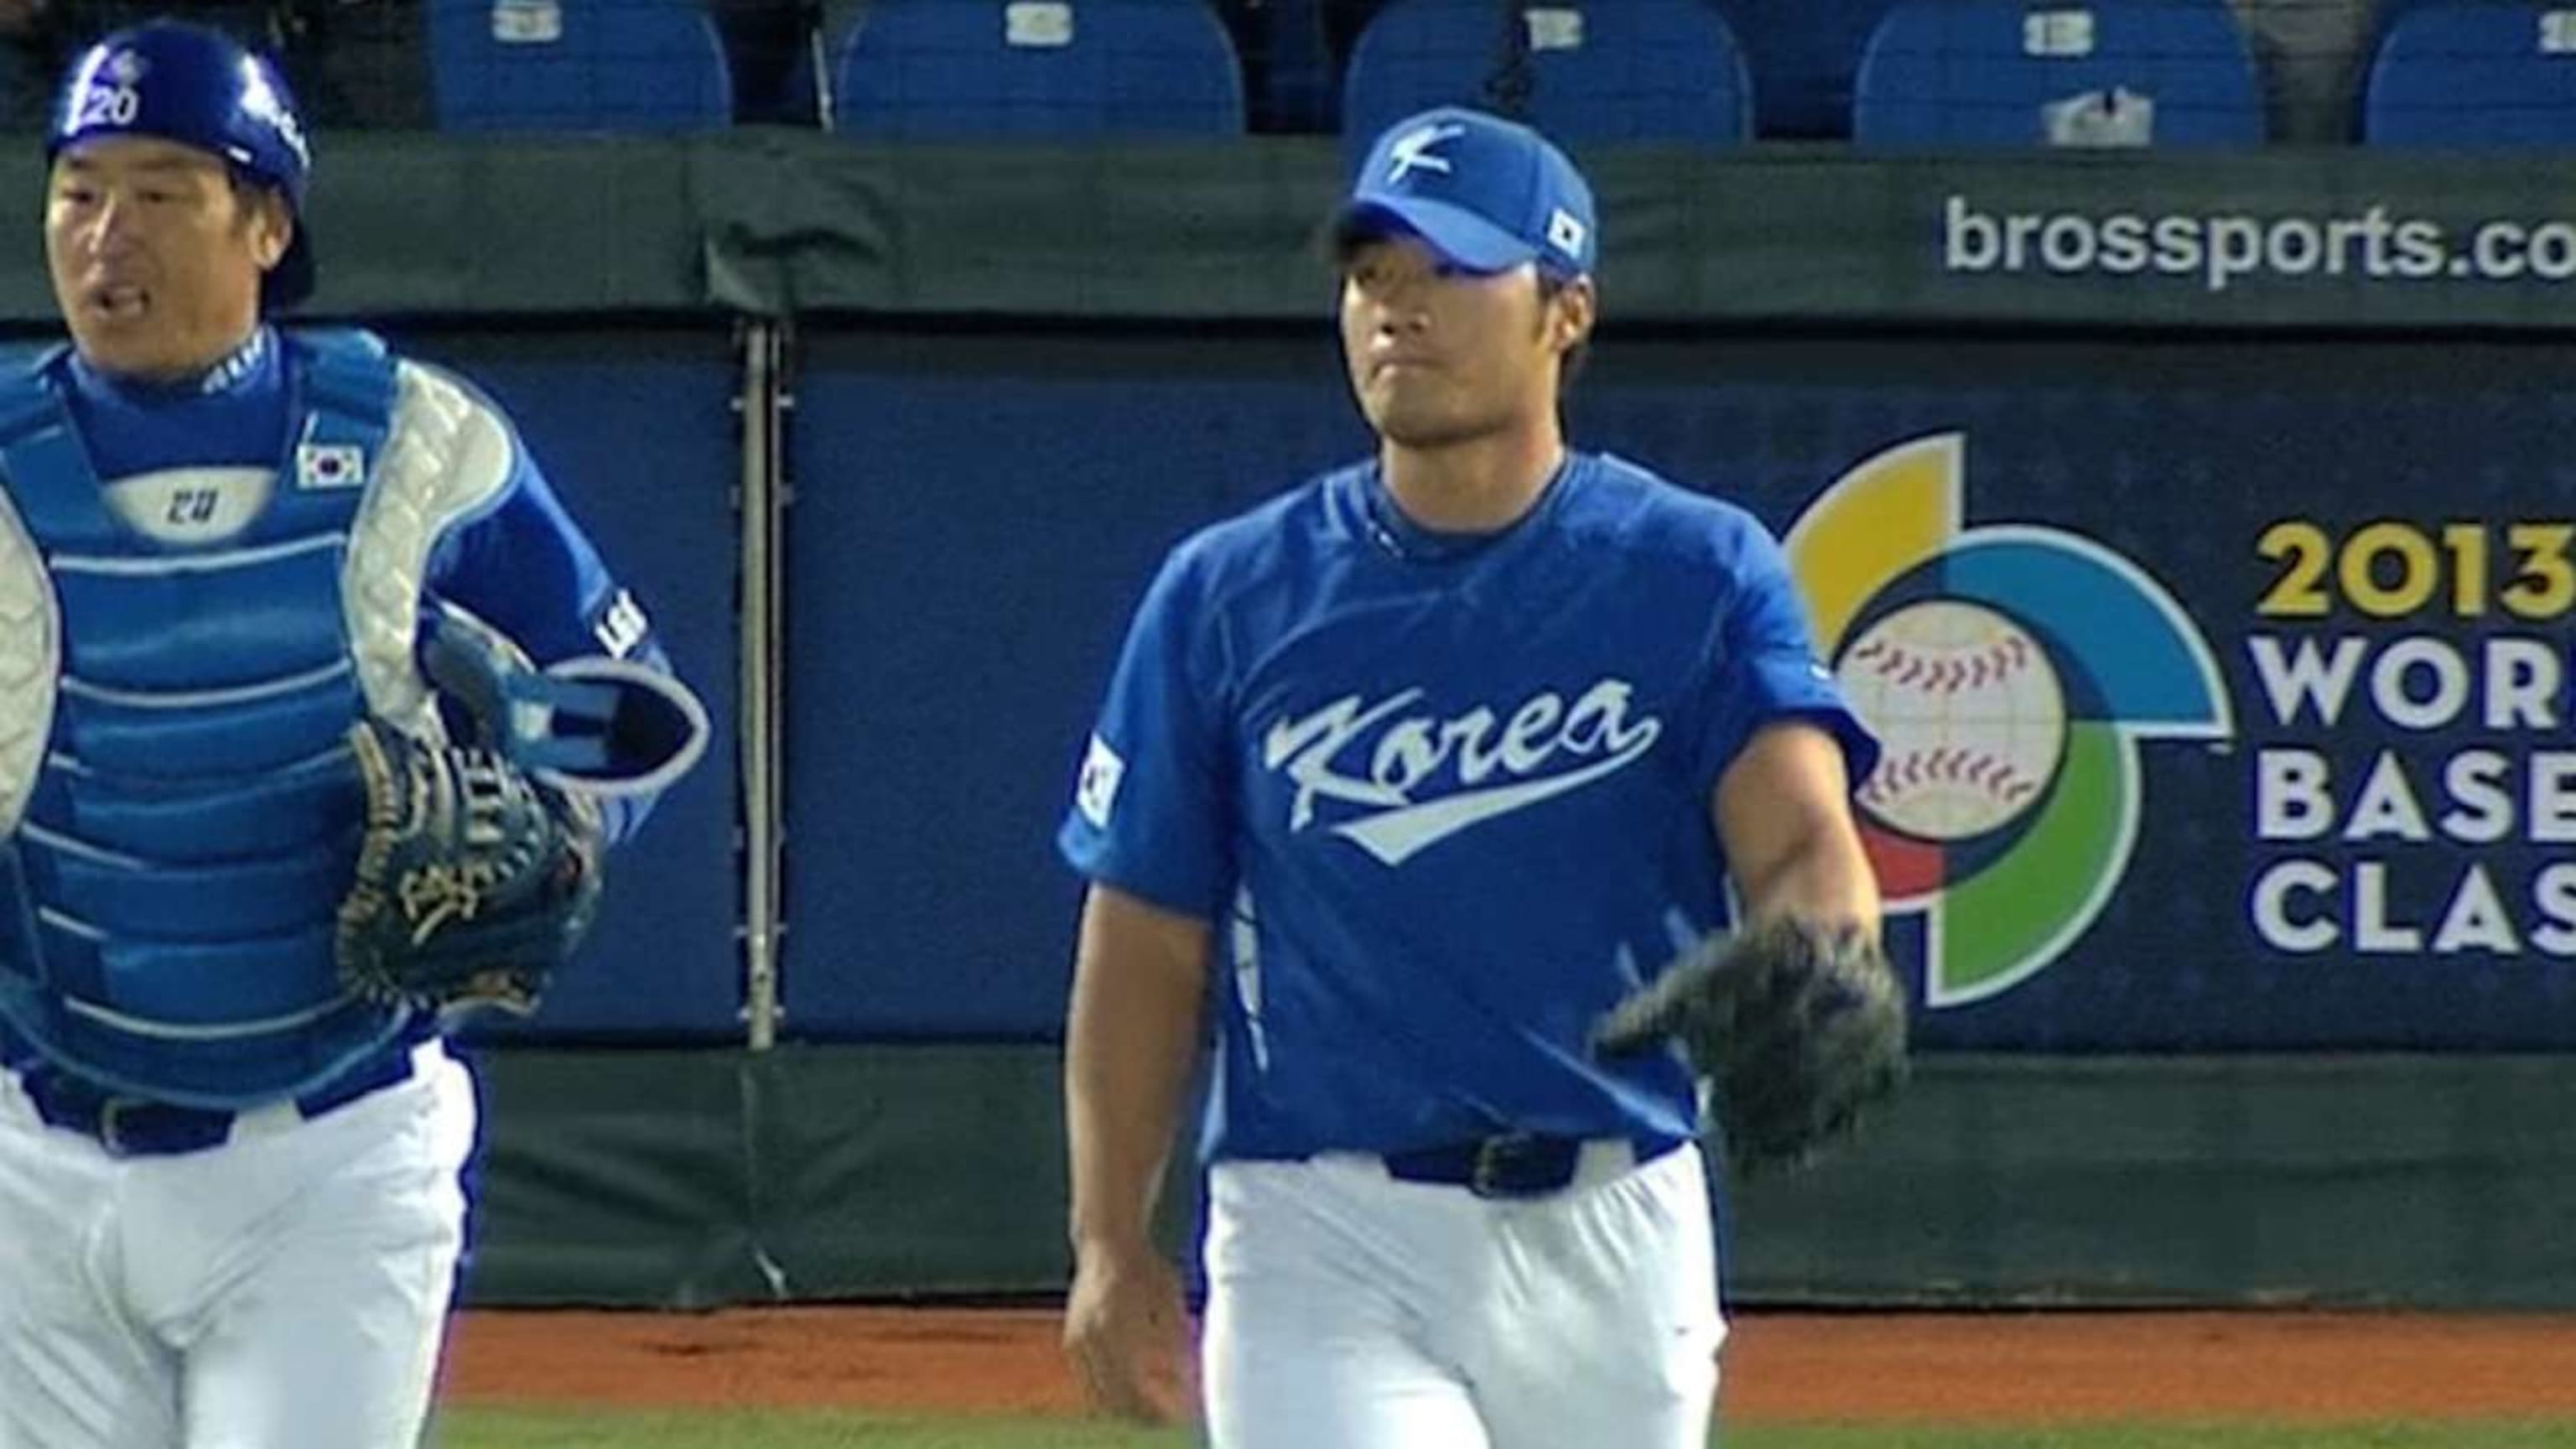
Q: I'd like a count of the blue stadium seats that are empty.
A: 5